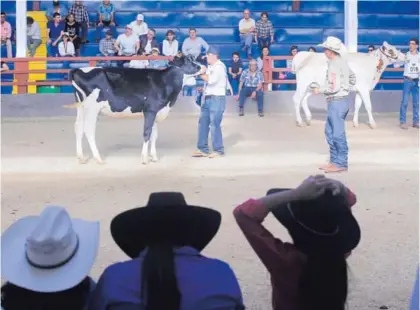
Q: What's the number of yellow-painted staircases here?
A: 1